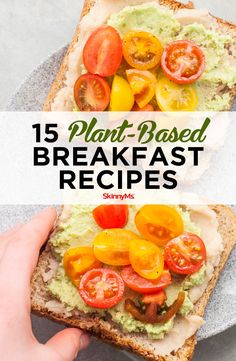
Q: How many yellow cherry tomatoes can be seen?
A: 8